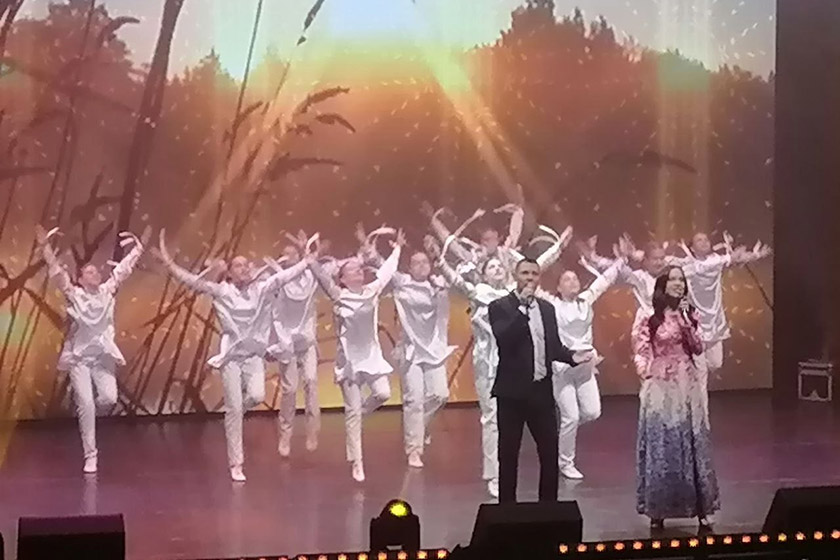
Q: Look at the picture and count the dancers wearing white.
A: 10